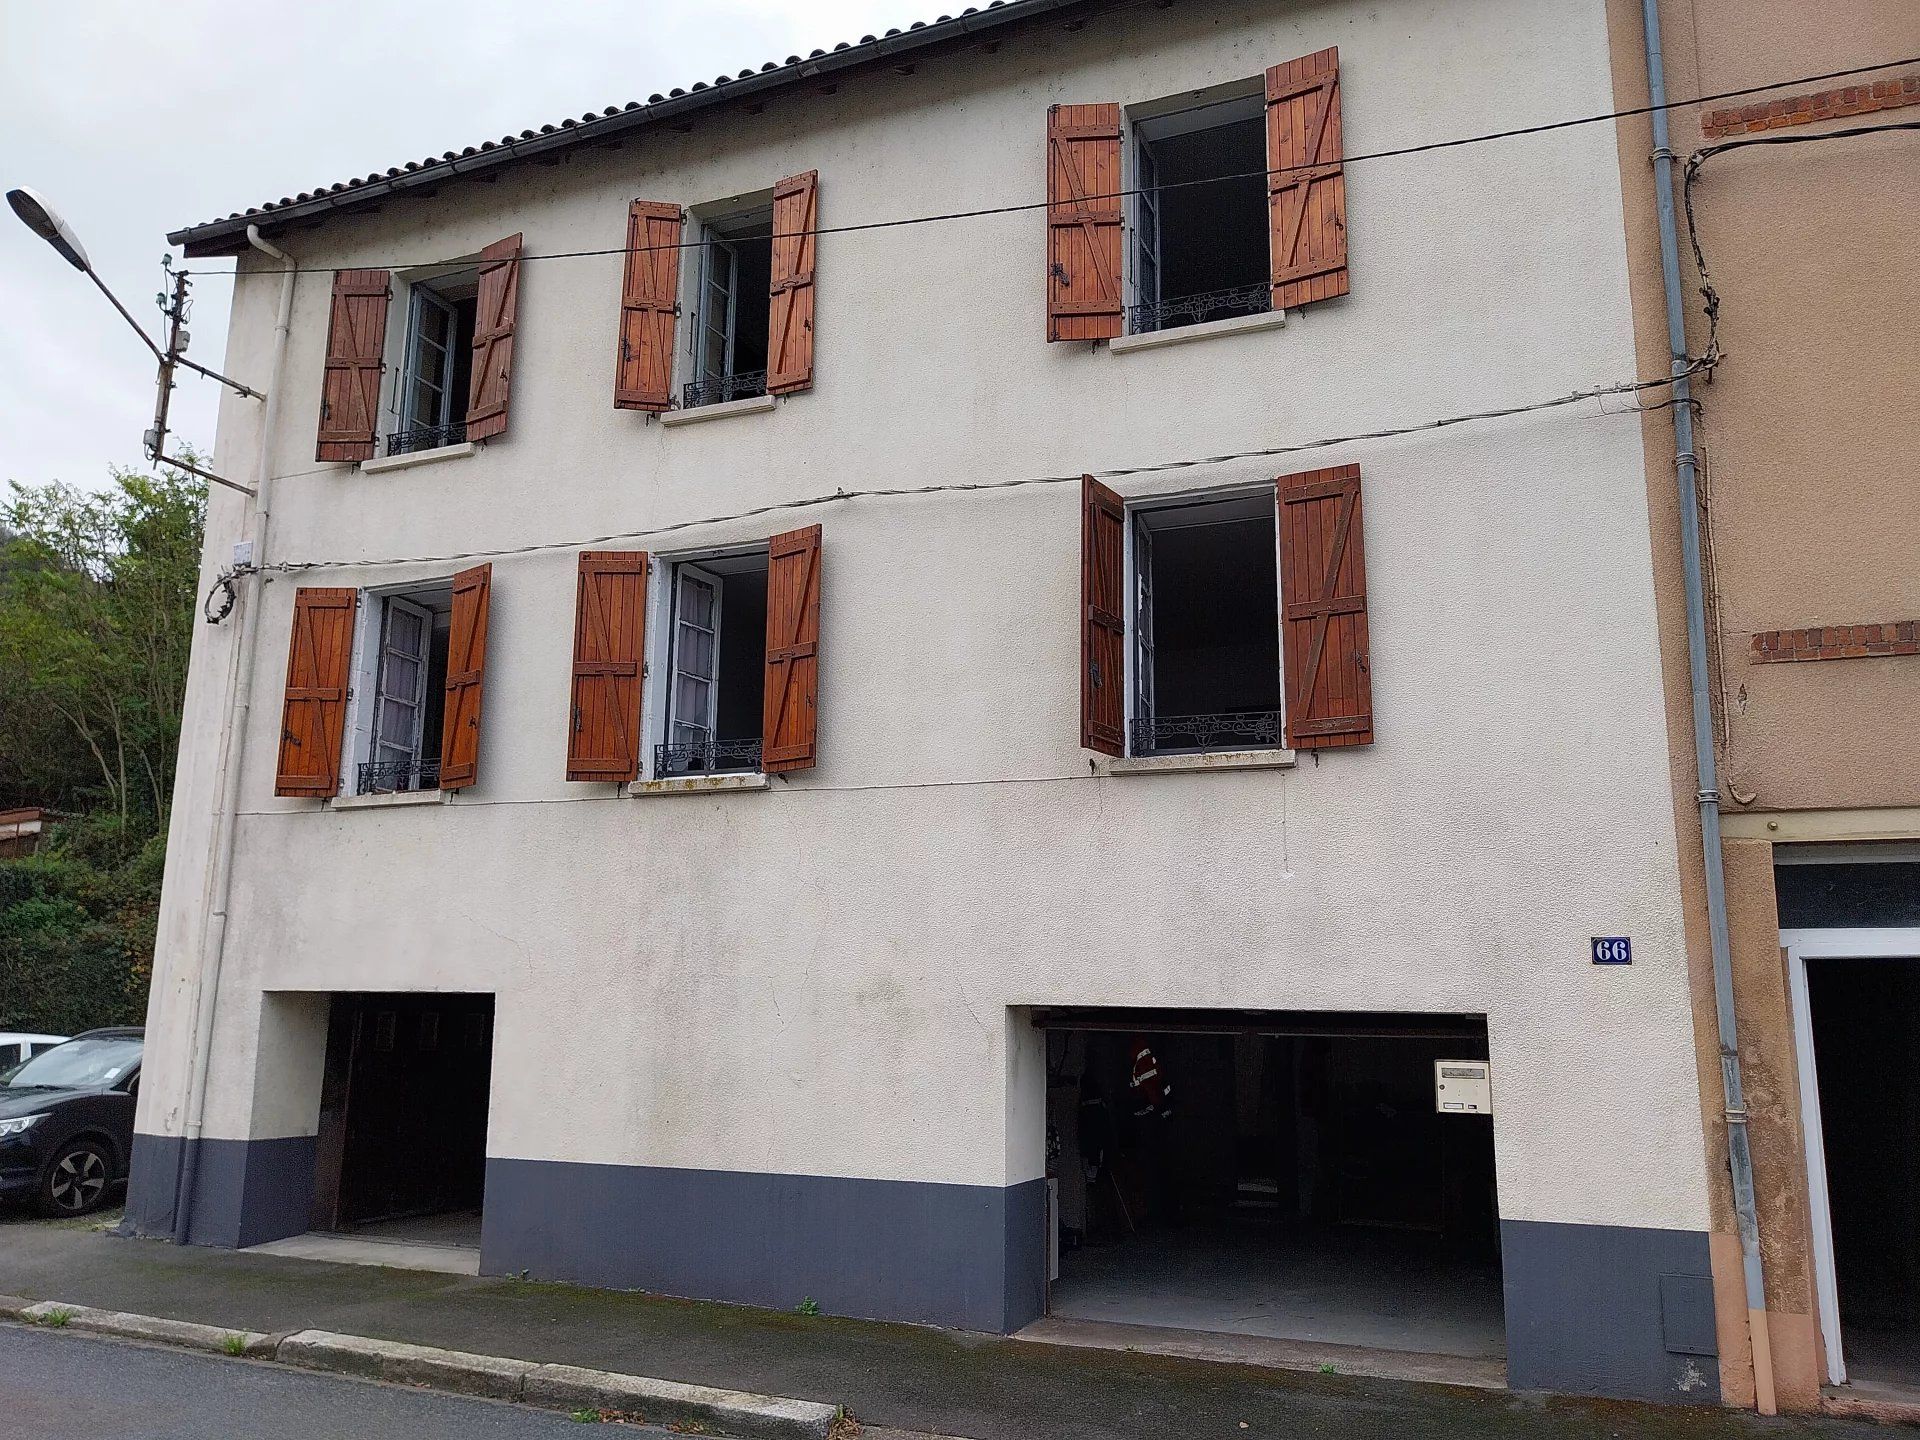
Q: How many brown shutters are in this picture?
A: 12